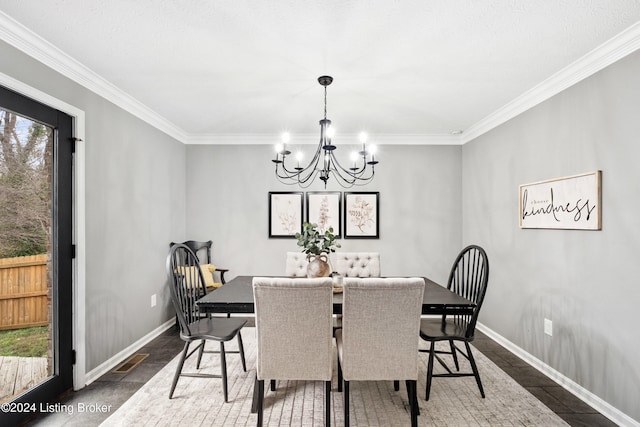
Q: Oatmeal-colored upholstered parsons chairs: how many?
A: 4